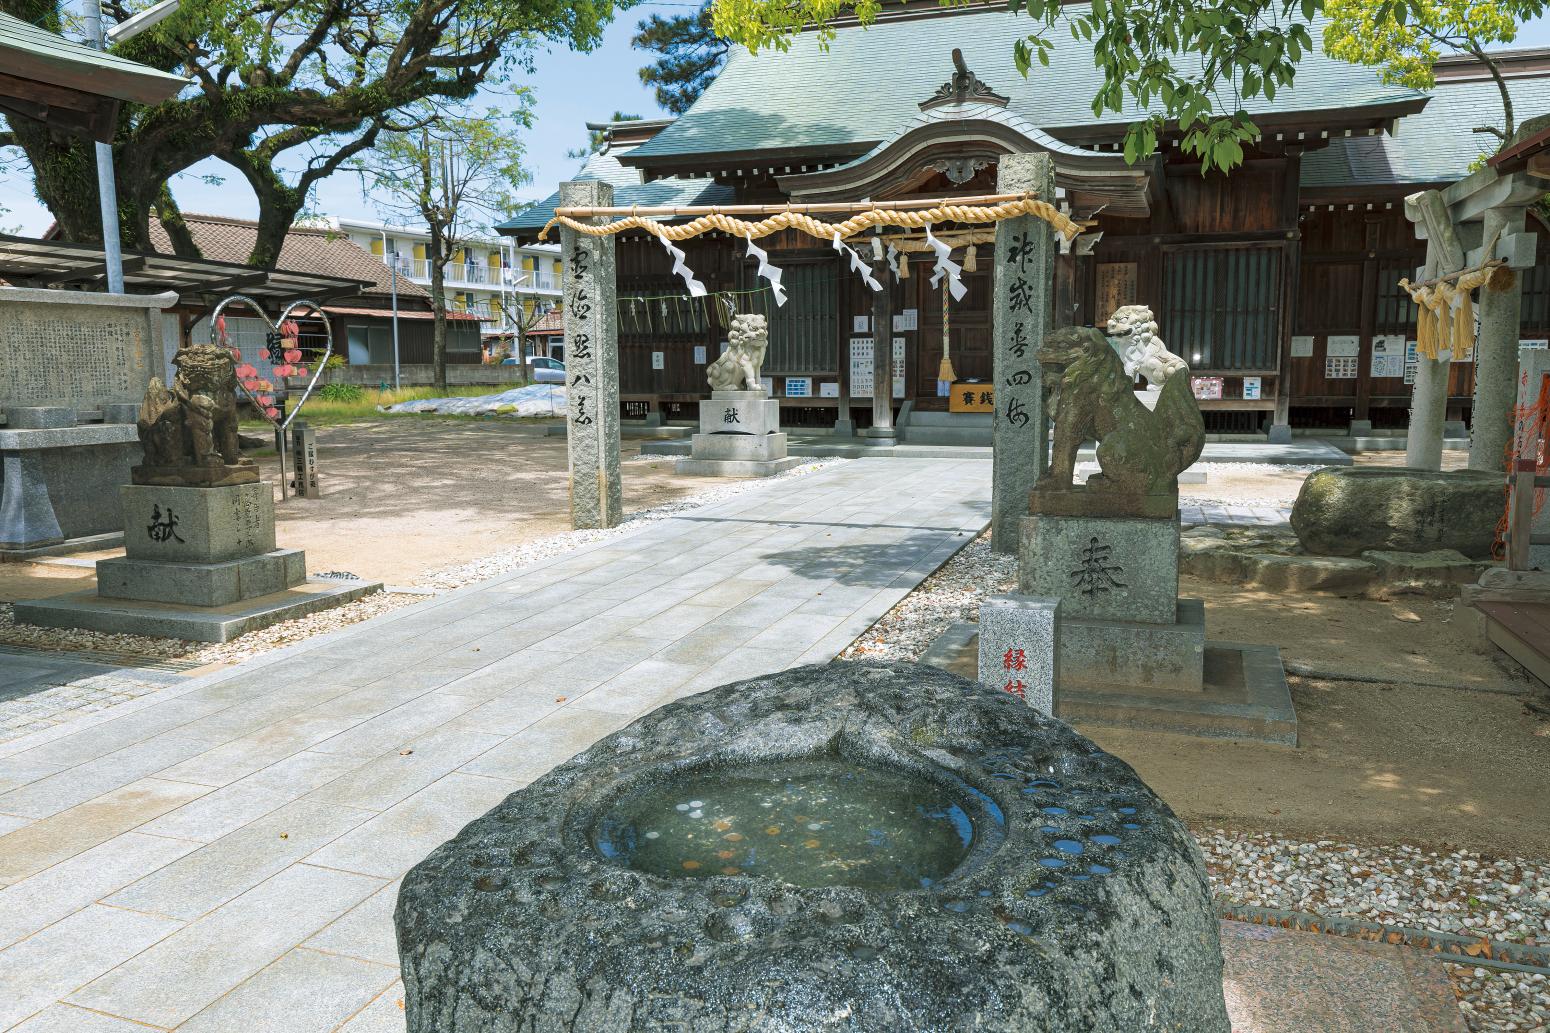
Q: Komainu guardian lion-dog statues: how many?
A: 4